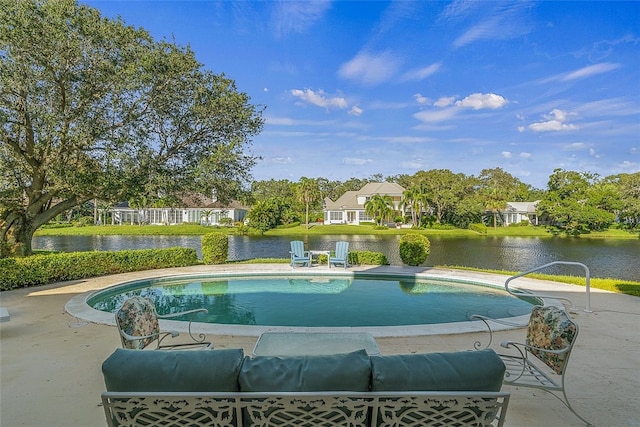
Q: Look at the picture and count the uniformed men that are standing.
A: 0